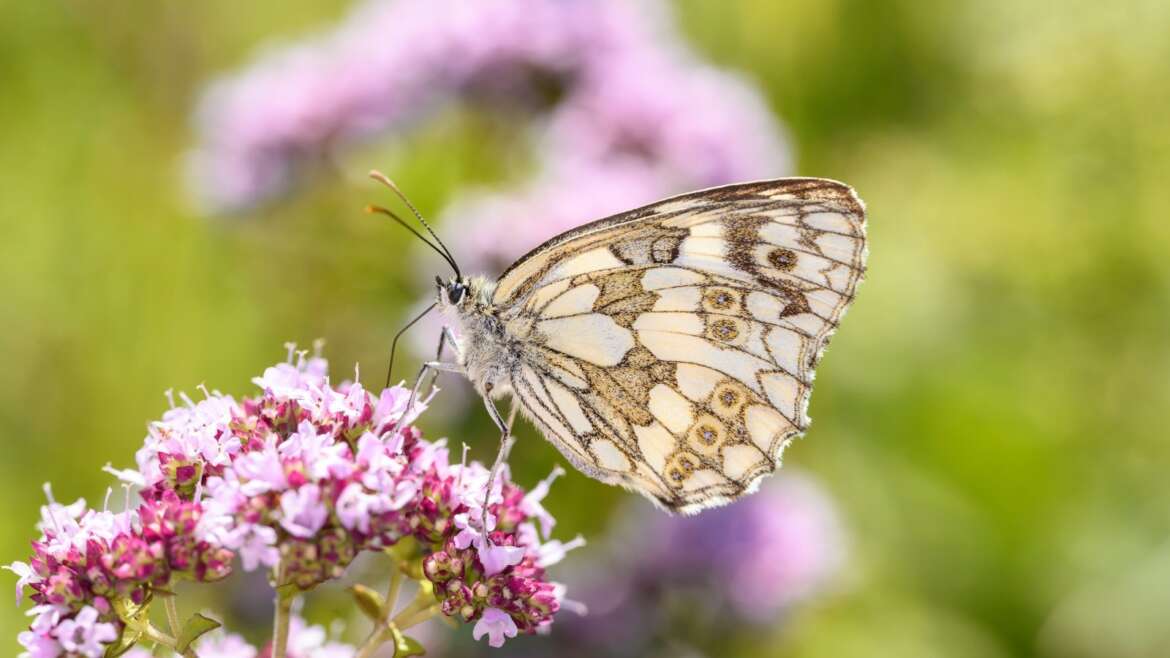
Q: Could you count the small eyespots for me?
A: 7